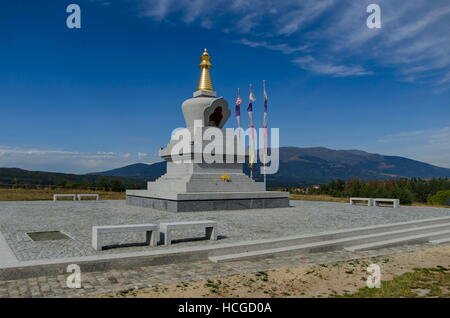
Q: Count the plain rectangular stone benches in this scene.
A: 6